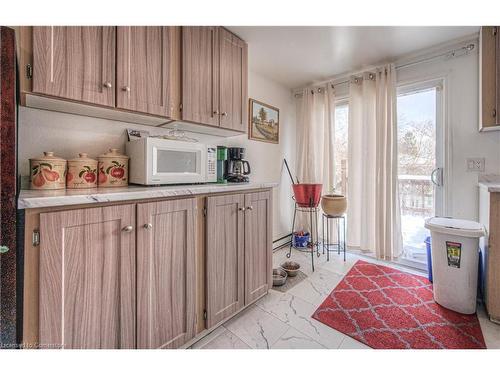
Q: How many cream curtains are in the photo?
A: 2